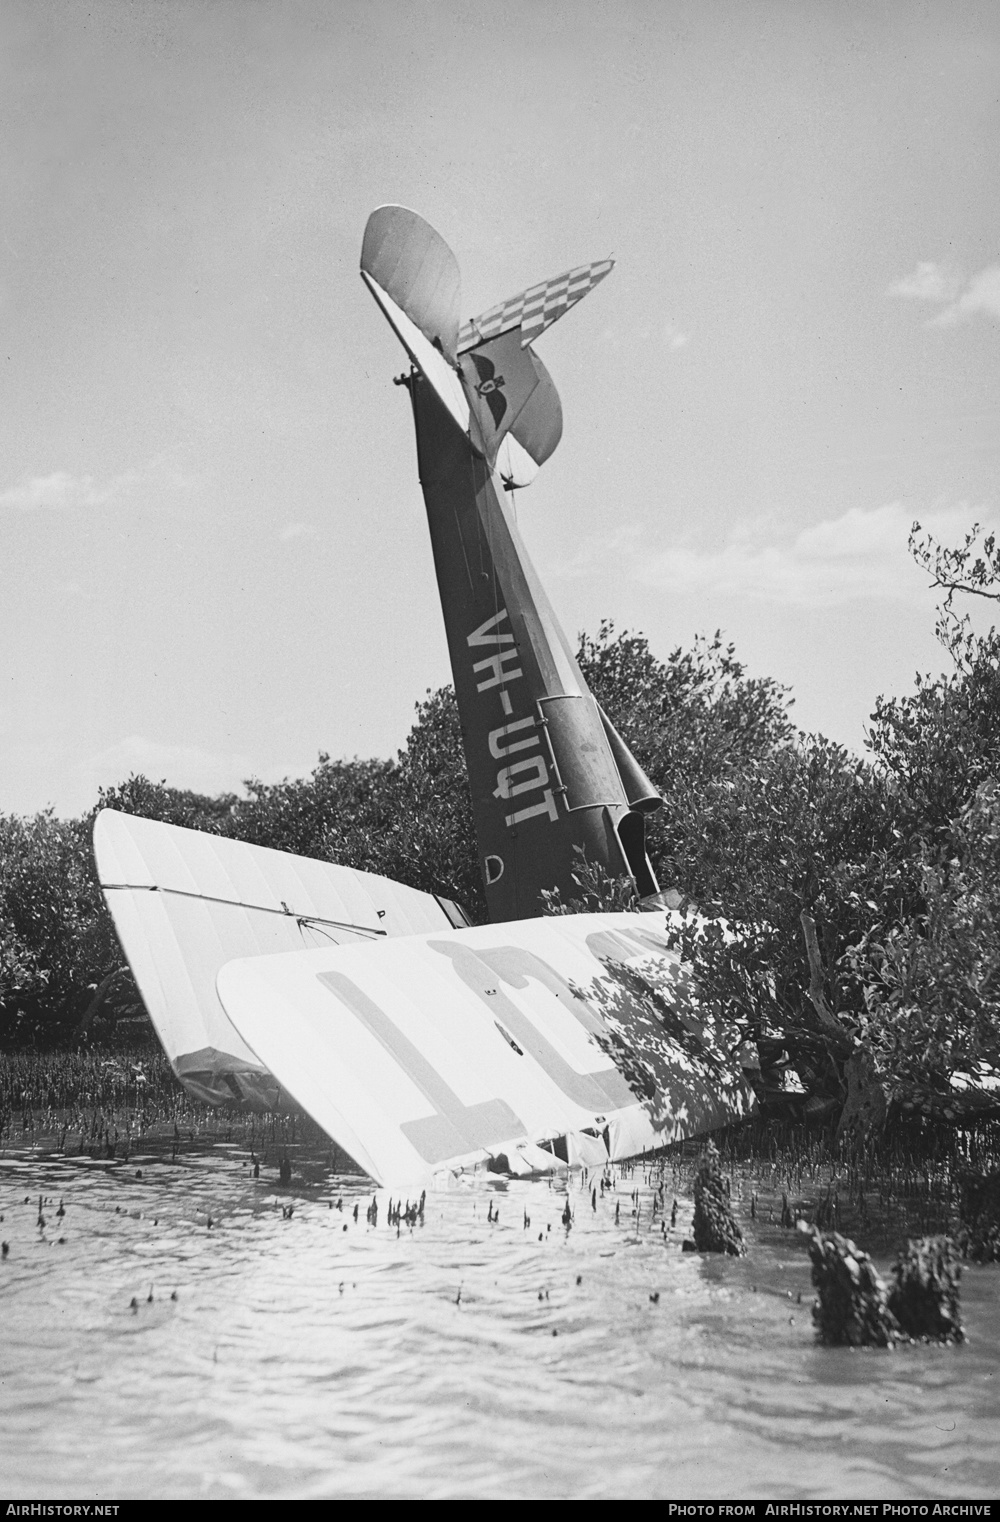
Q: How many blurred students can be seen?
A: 0